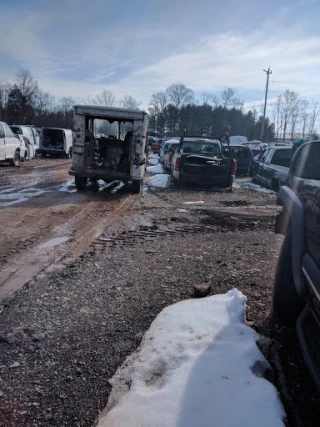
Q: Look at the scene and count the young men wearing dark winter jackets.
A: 0